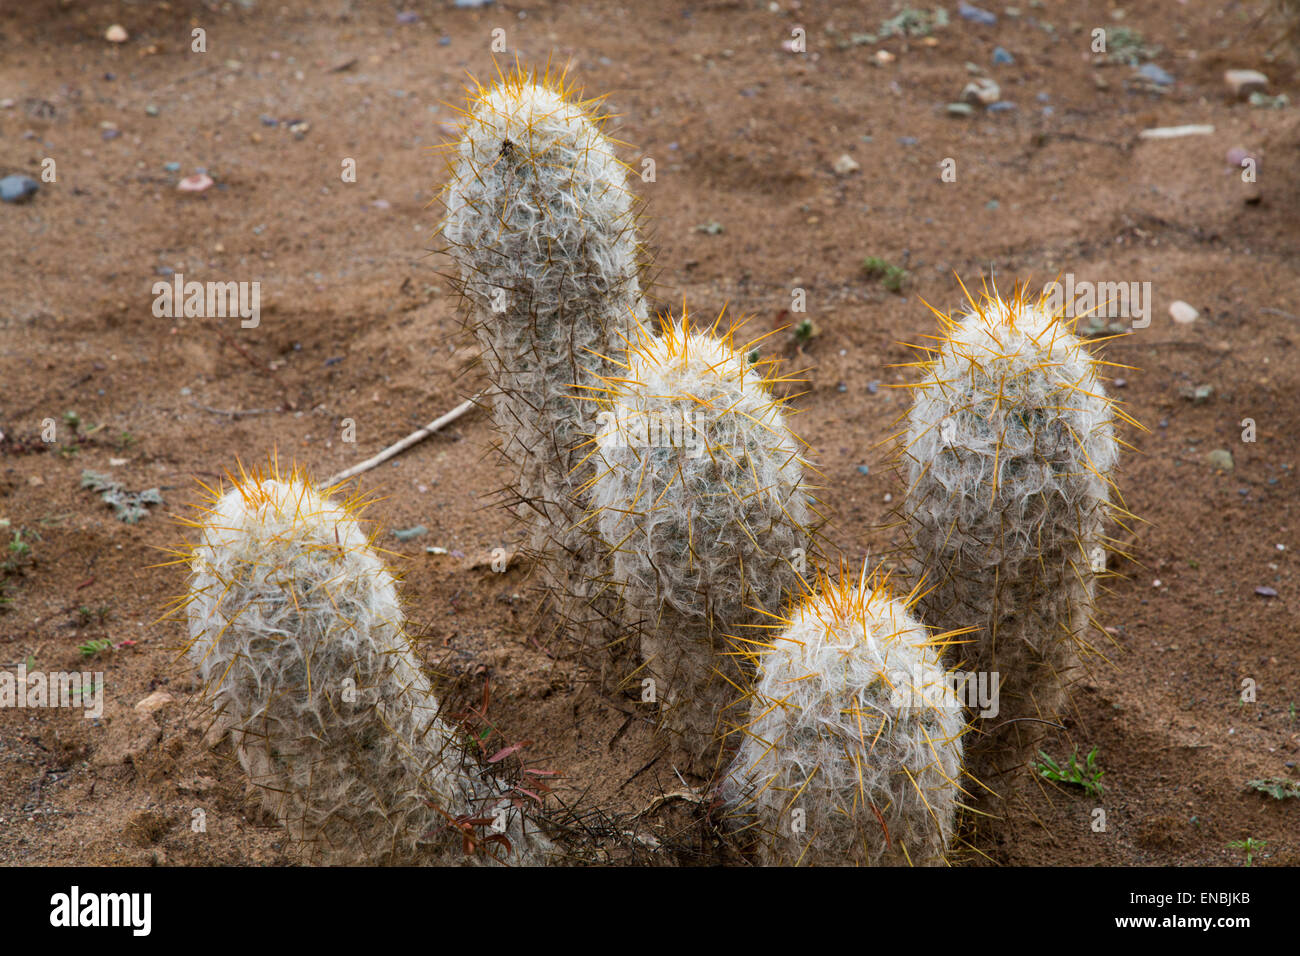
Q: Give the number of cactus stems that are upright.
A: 5